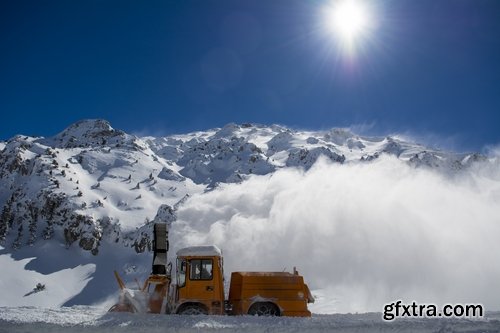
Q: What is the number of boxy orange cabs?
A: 1